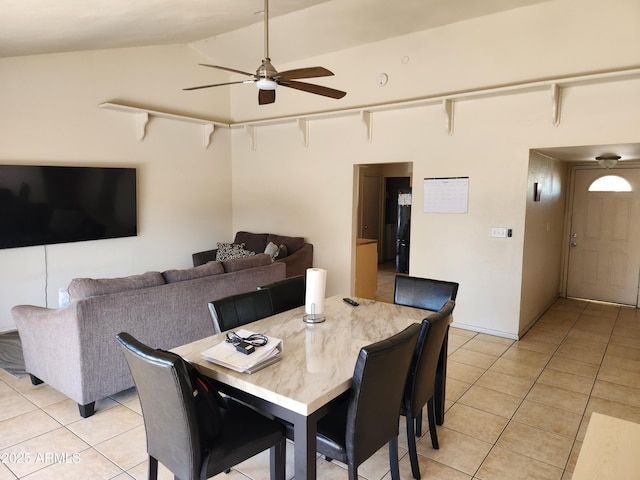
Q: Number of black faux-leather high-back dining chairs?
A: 6